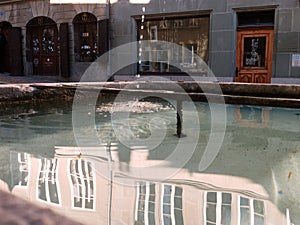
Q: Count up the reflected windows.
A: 7